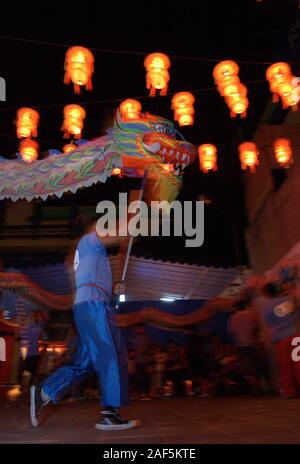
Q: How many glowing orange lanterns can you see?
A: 15